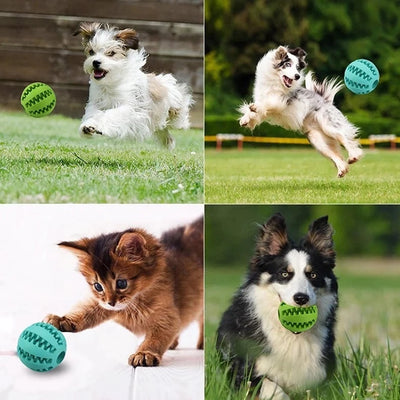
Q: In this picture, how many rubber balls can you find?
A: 4